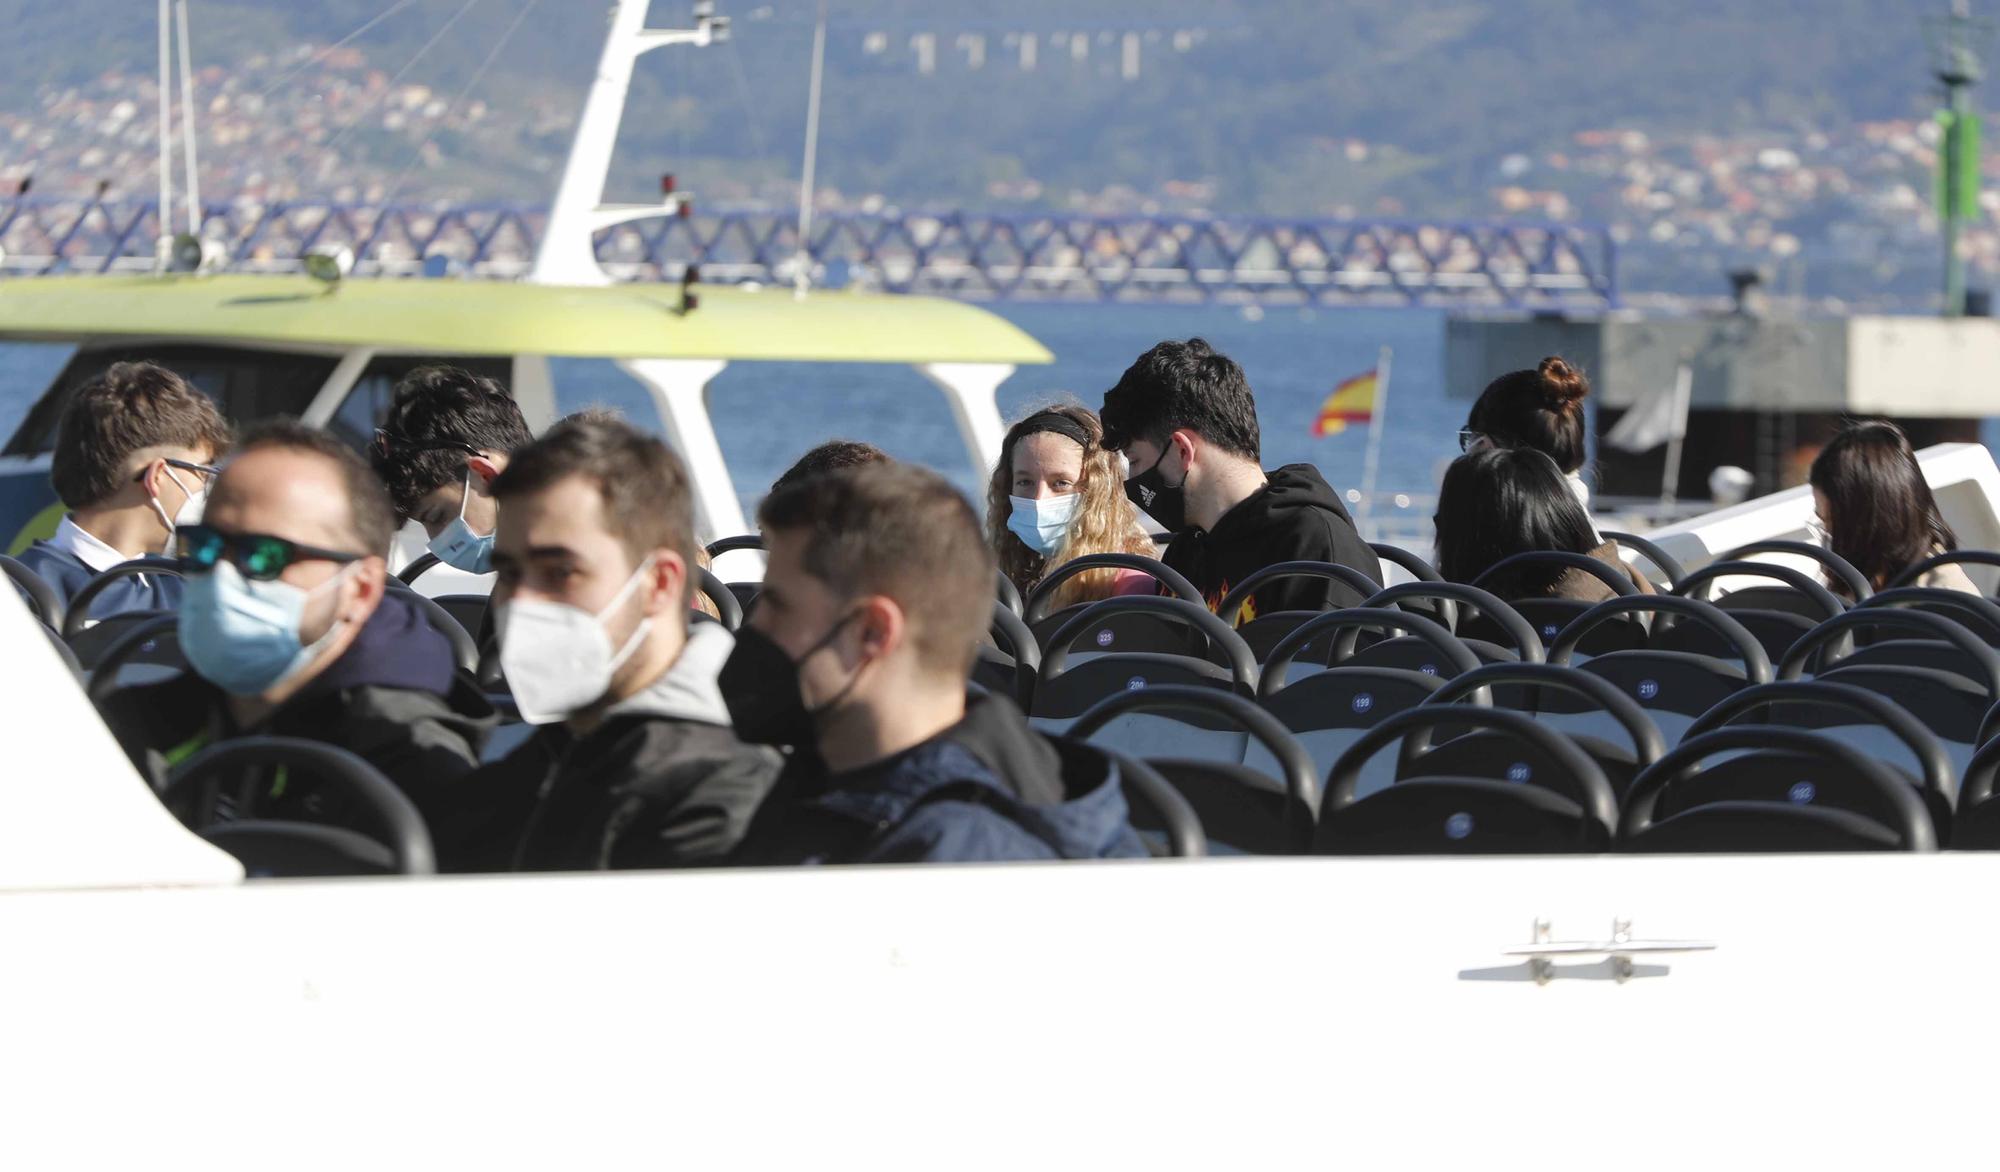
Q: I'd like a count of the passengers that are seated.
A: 12